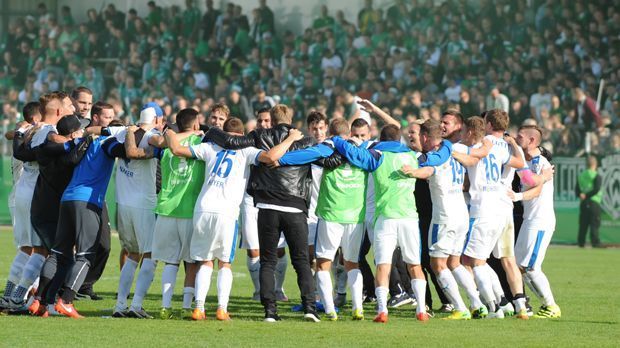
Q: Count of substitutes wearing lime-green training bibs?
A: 3